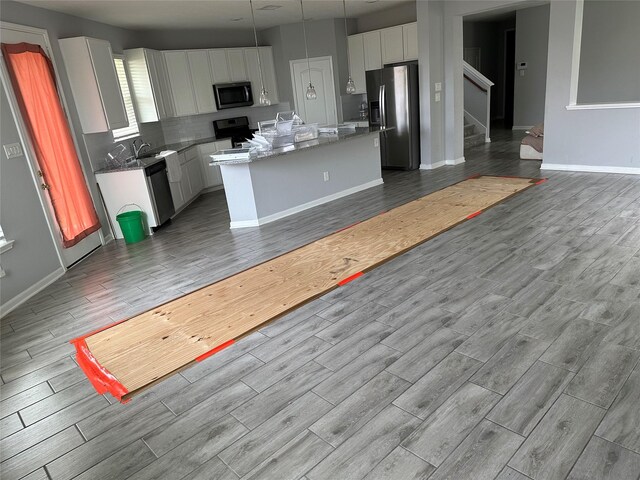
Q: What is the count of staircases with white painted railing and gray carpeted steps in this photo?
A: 1